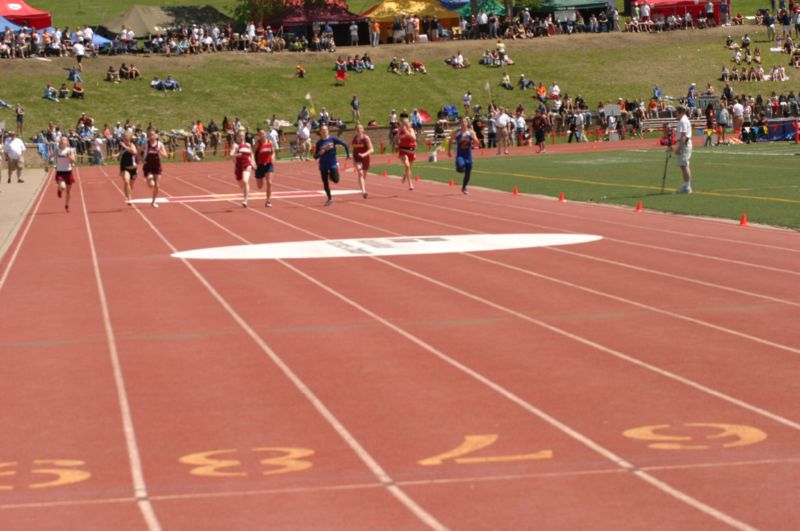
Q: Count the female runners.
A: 9